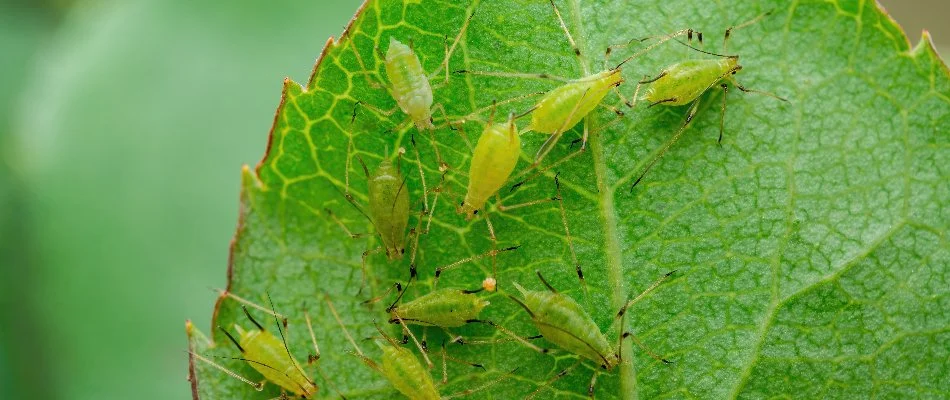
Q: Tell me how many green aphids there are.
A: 9